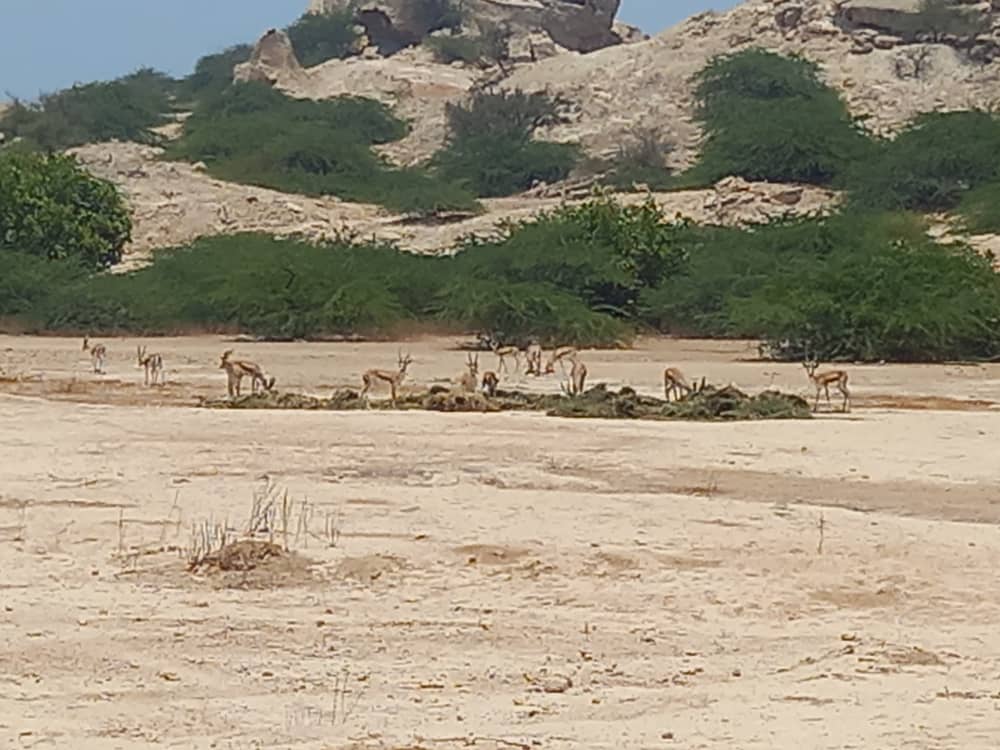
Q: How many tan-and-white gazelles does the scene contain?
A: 13